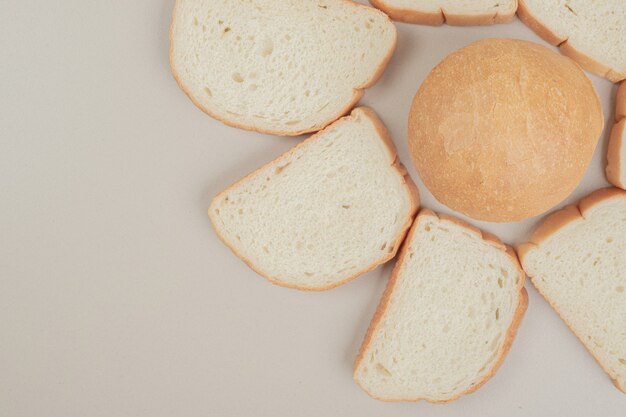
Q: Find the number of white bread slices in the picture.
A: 7